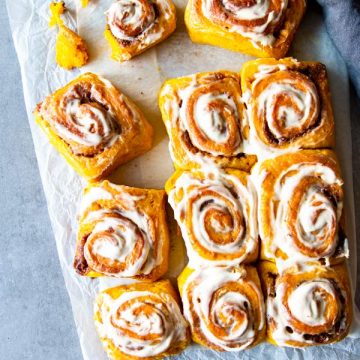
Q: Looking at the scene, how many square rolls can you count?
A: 11